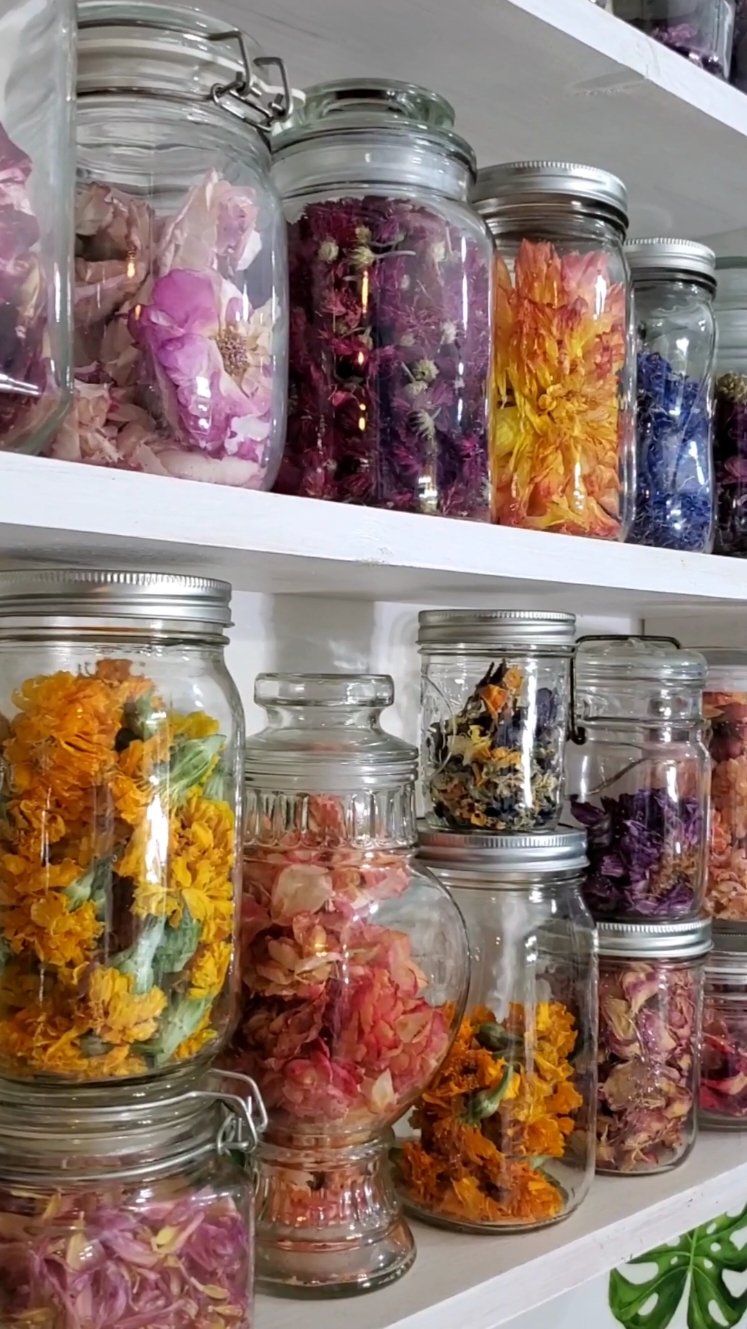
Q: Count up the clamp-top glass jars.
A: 3